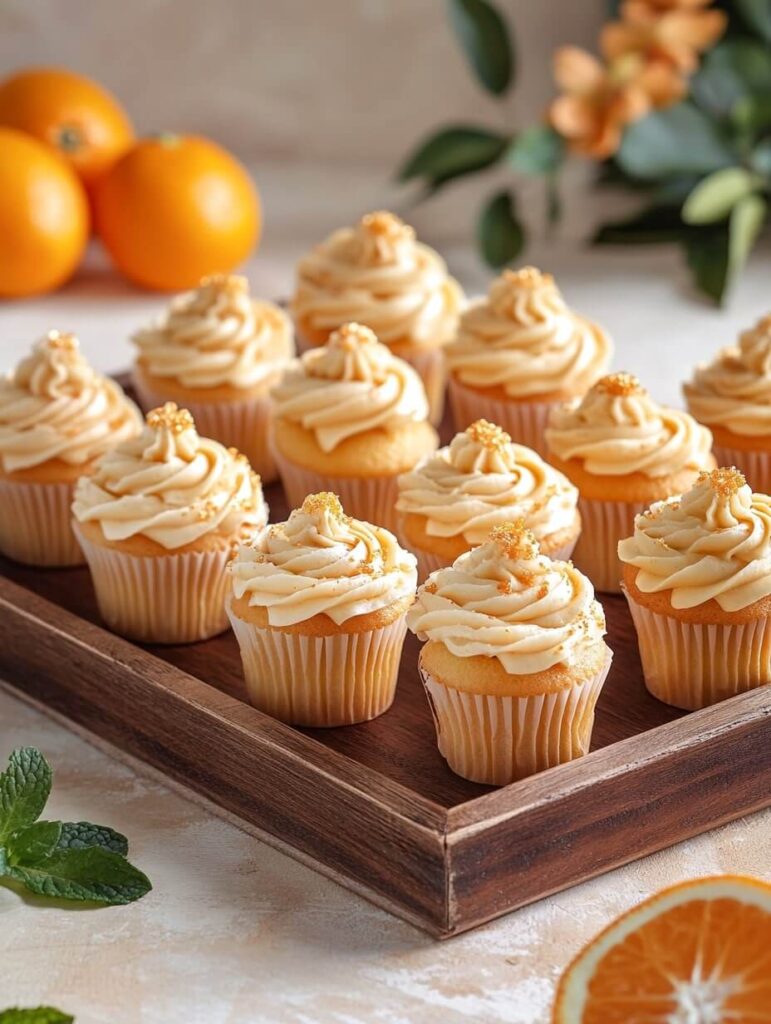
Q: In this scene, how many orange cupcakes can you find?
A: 12